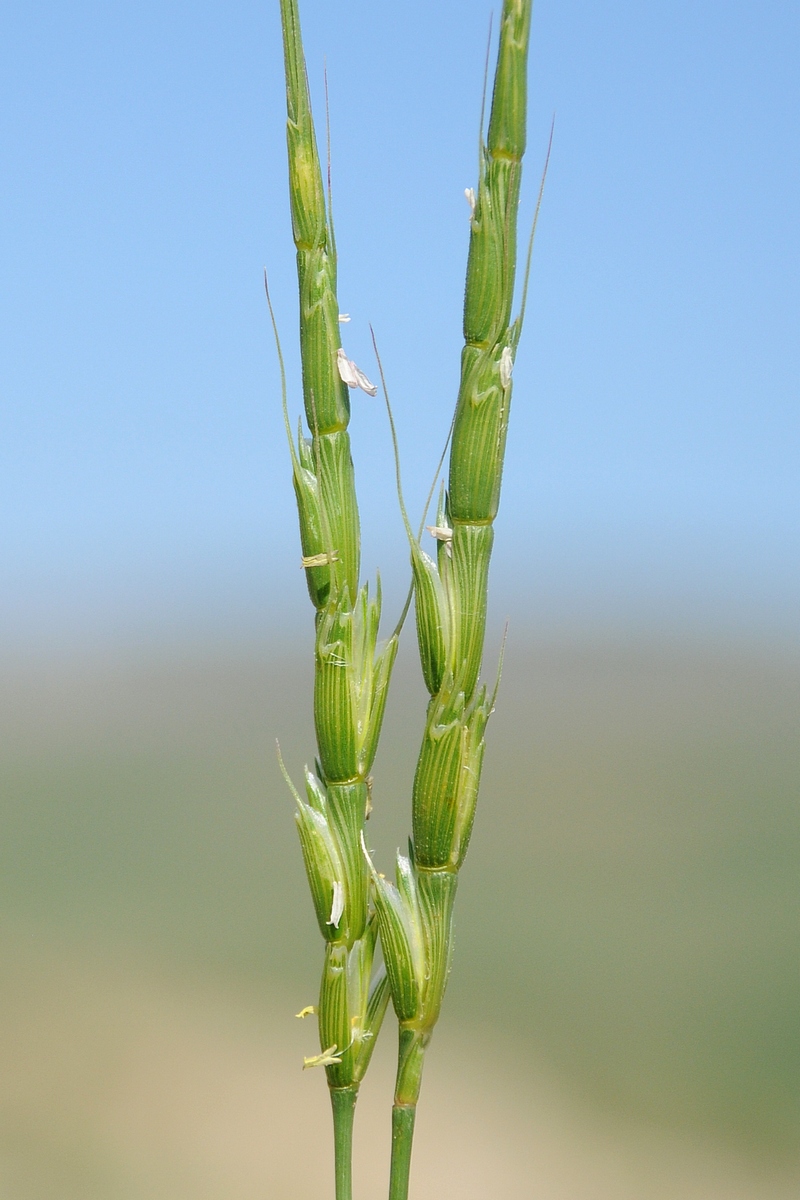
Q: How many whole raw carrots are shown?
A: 0